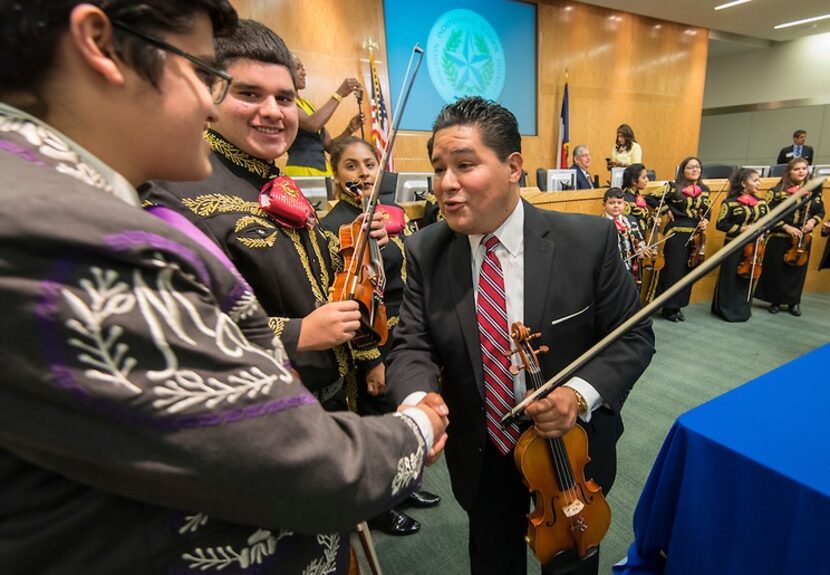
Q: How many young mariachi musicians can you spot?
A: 8